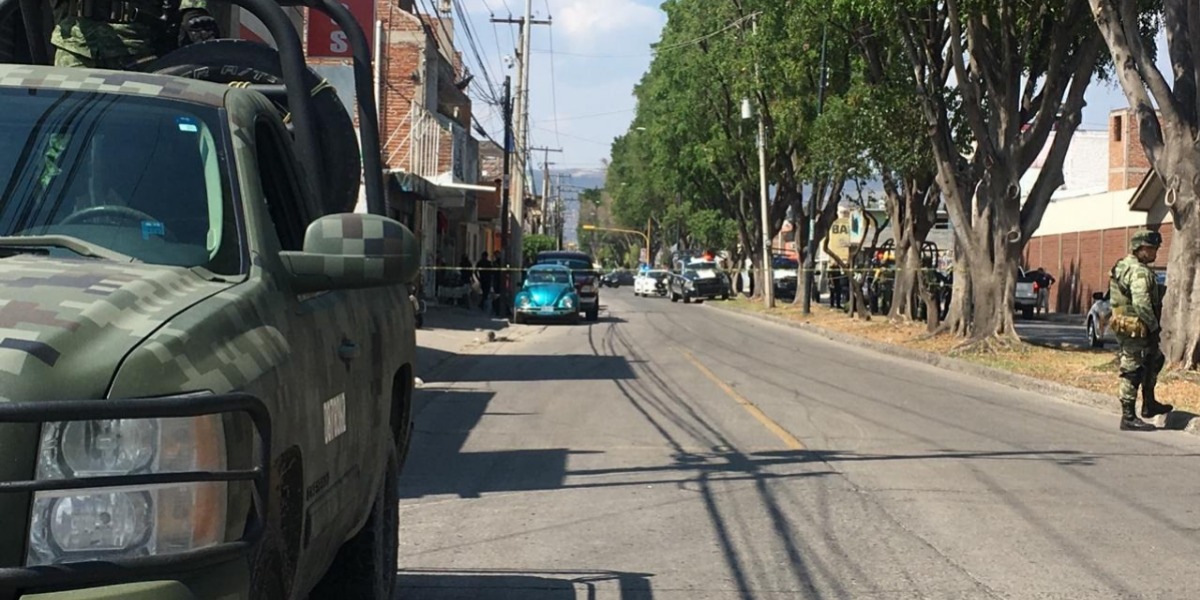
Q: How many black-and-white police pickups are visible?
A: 2